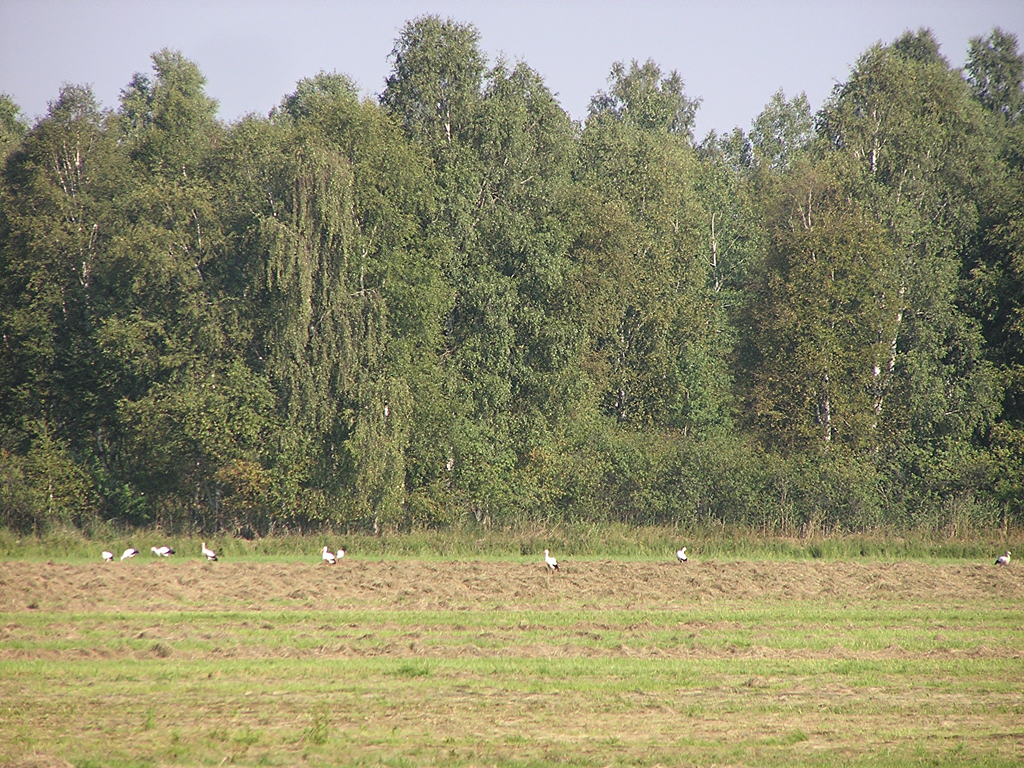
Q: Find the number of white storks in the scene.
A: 9